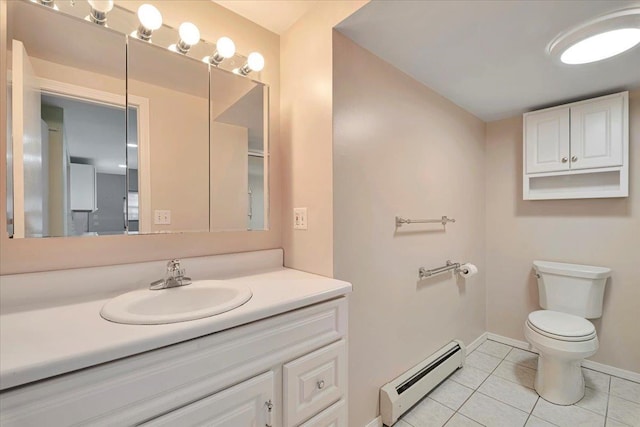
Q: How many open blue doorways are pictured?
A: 0